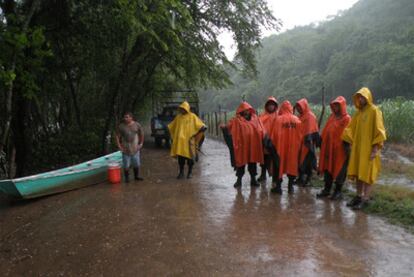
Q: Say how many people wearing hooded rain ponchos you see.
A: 7